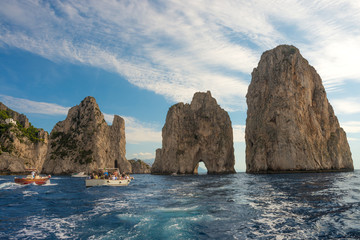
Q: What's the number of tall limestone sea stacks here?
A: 3